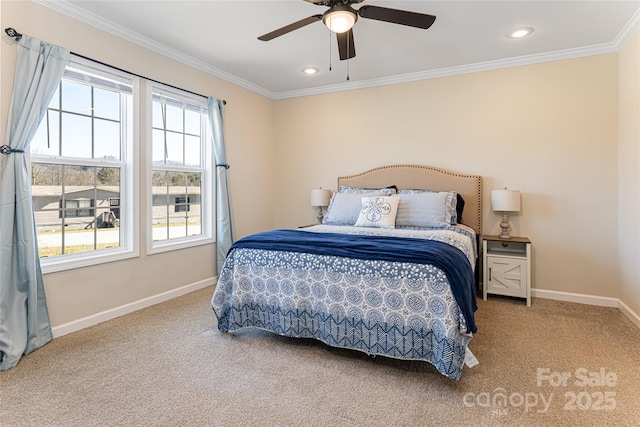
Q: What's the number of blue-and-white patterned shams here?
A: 2